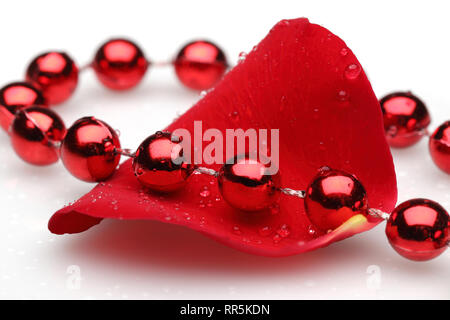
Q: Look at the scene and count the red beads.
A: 12